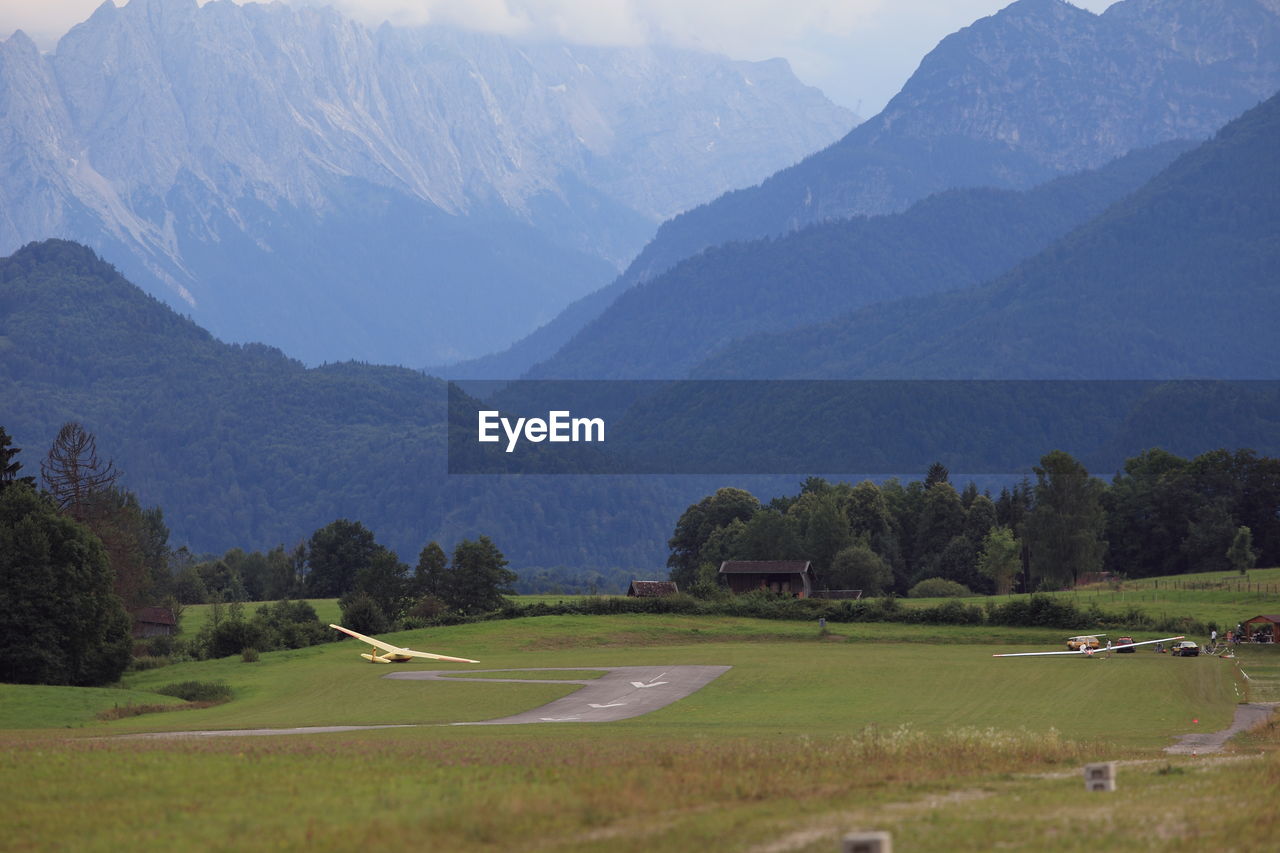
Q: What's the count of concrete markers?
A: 2